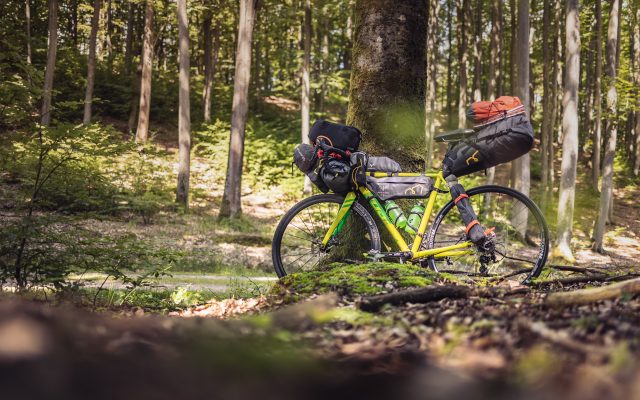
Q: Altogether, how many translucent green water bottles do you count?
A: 2